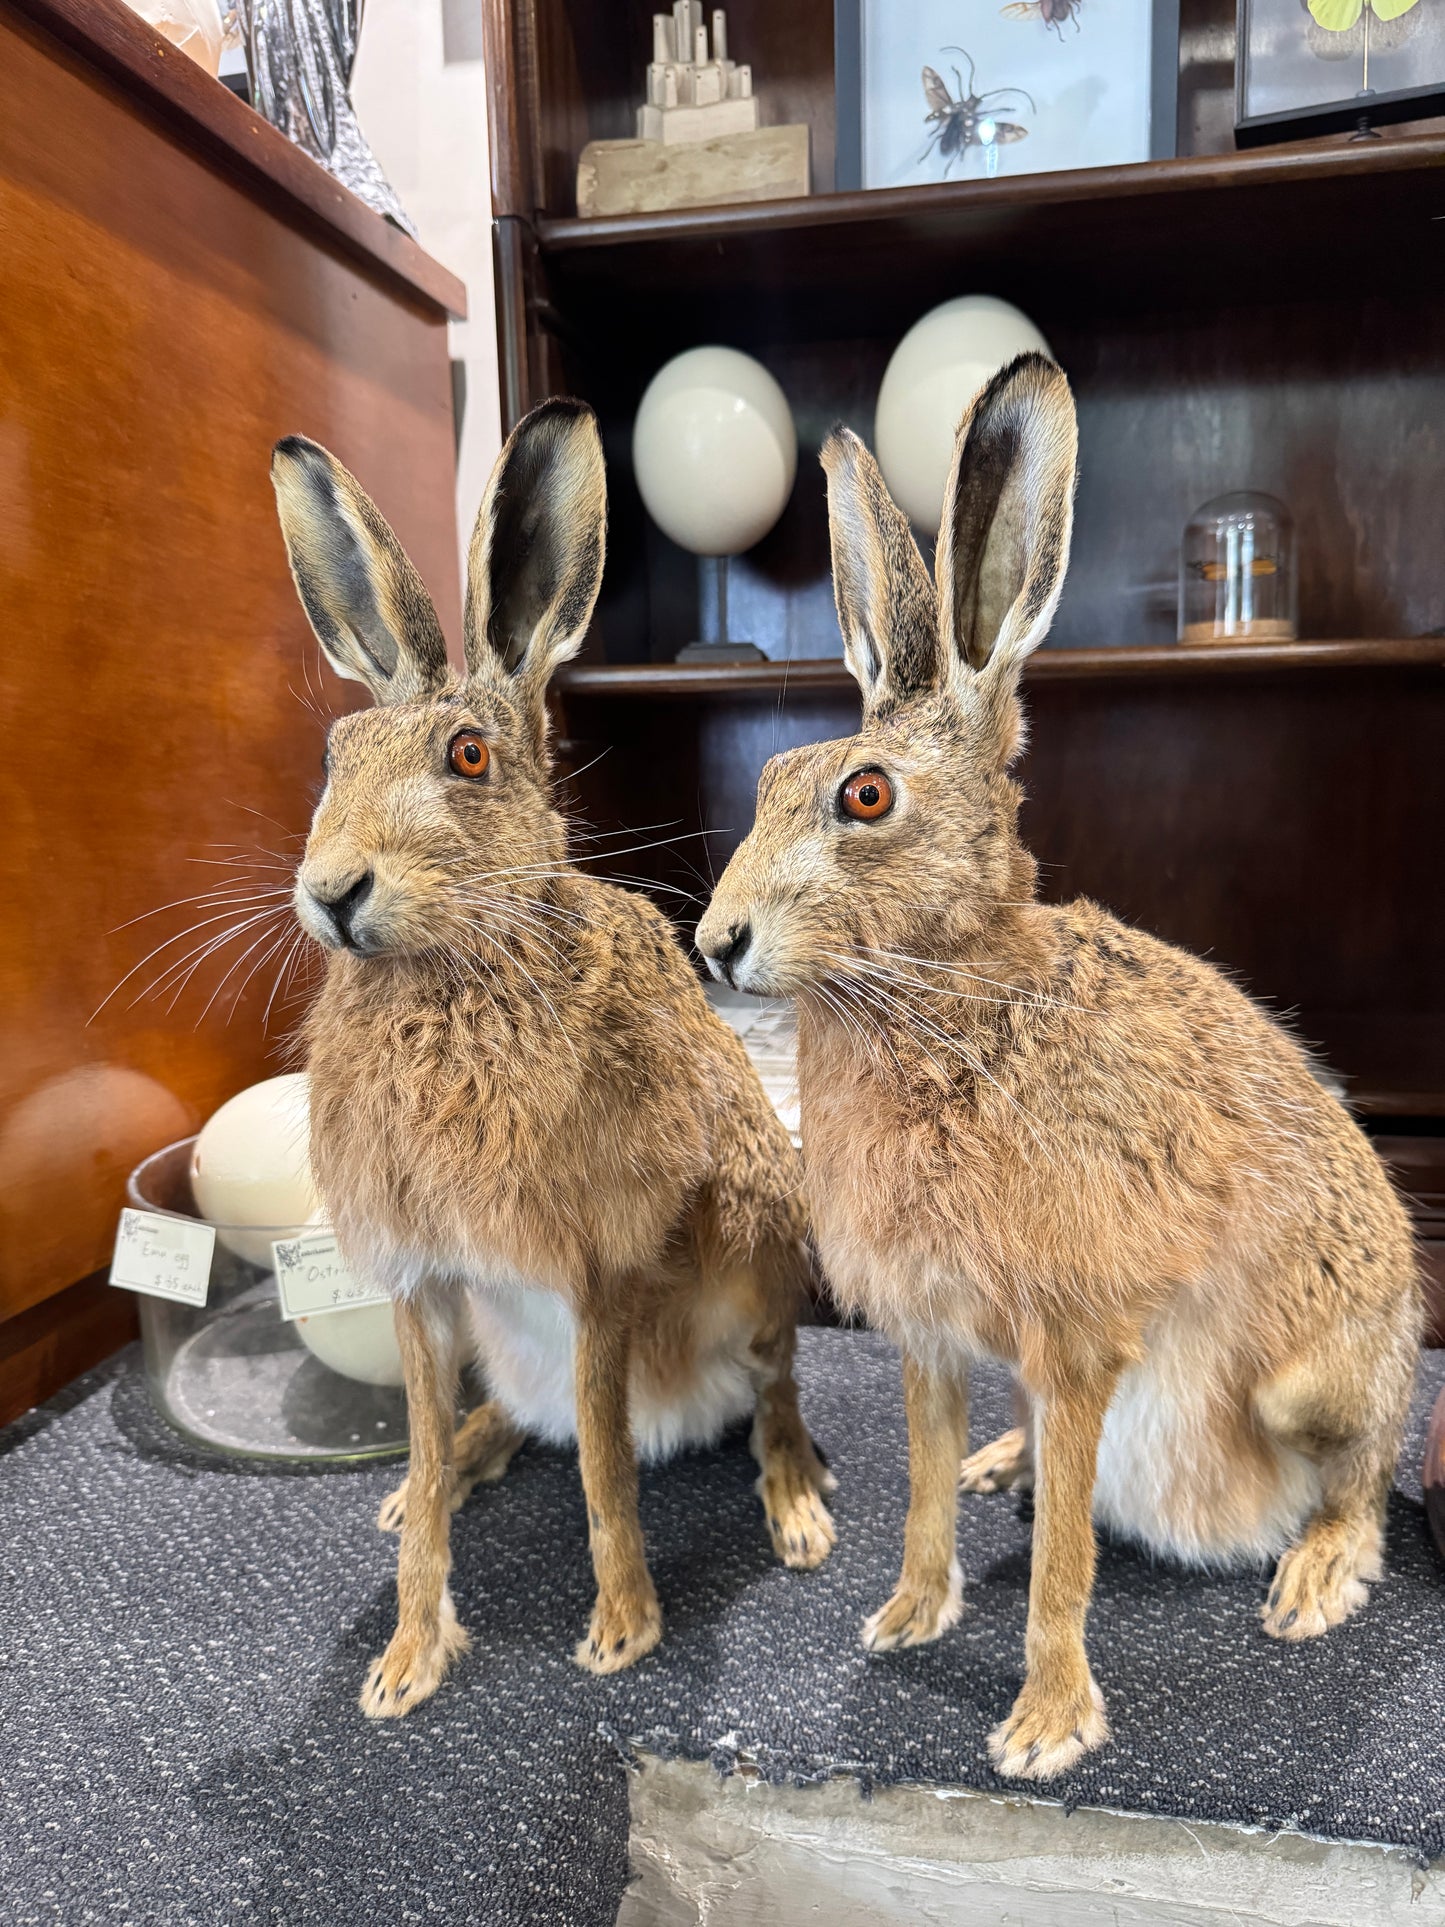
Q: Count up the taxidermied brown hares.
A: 2